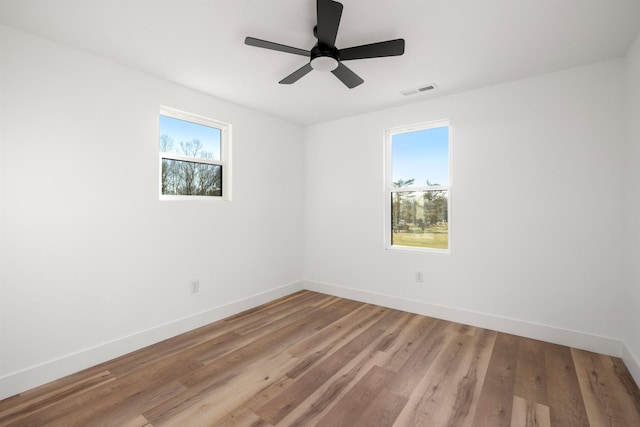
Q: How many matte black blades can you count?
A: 5